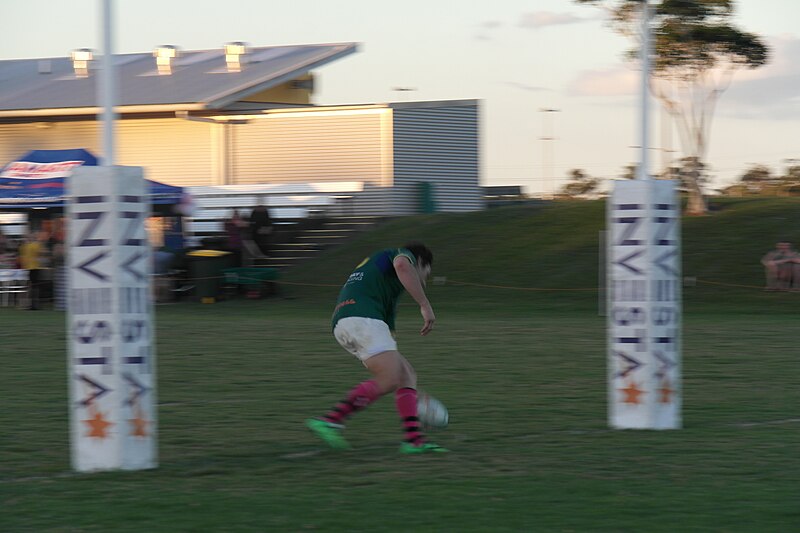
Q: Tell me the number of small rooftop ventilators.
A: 3